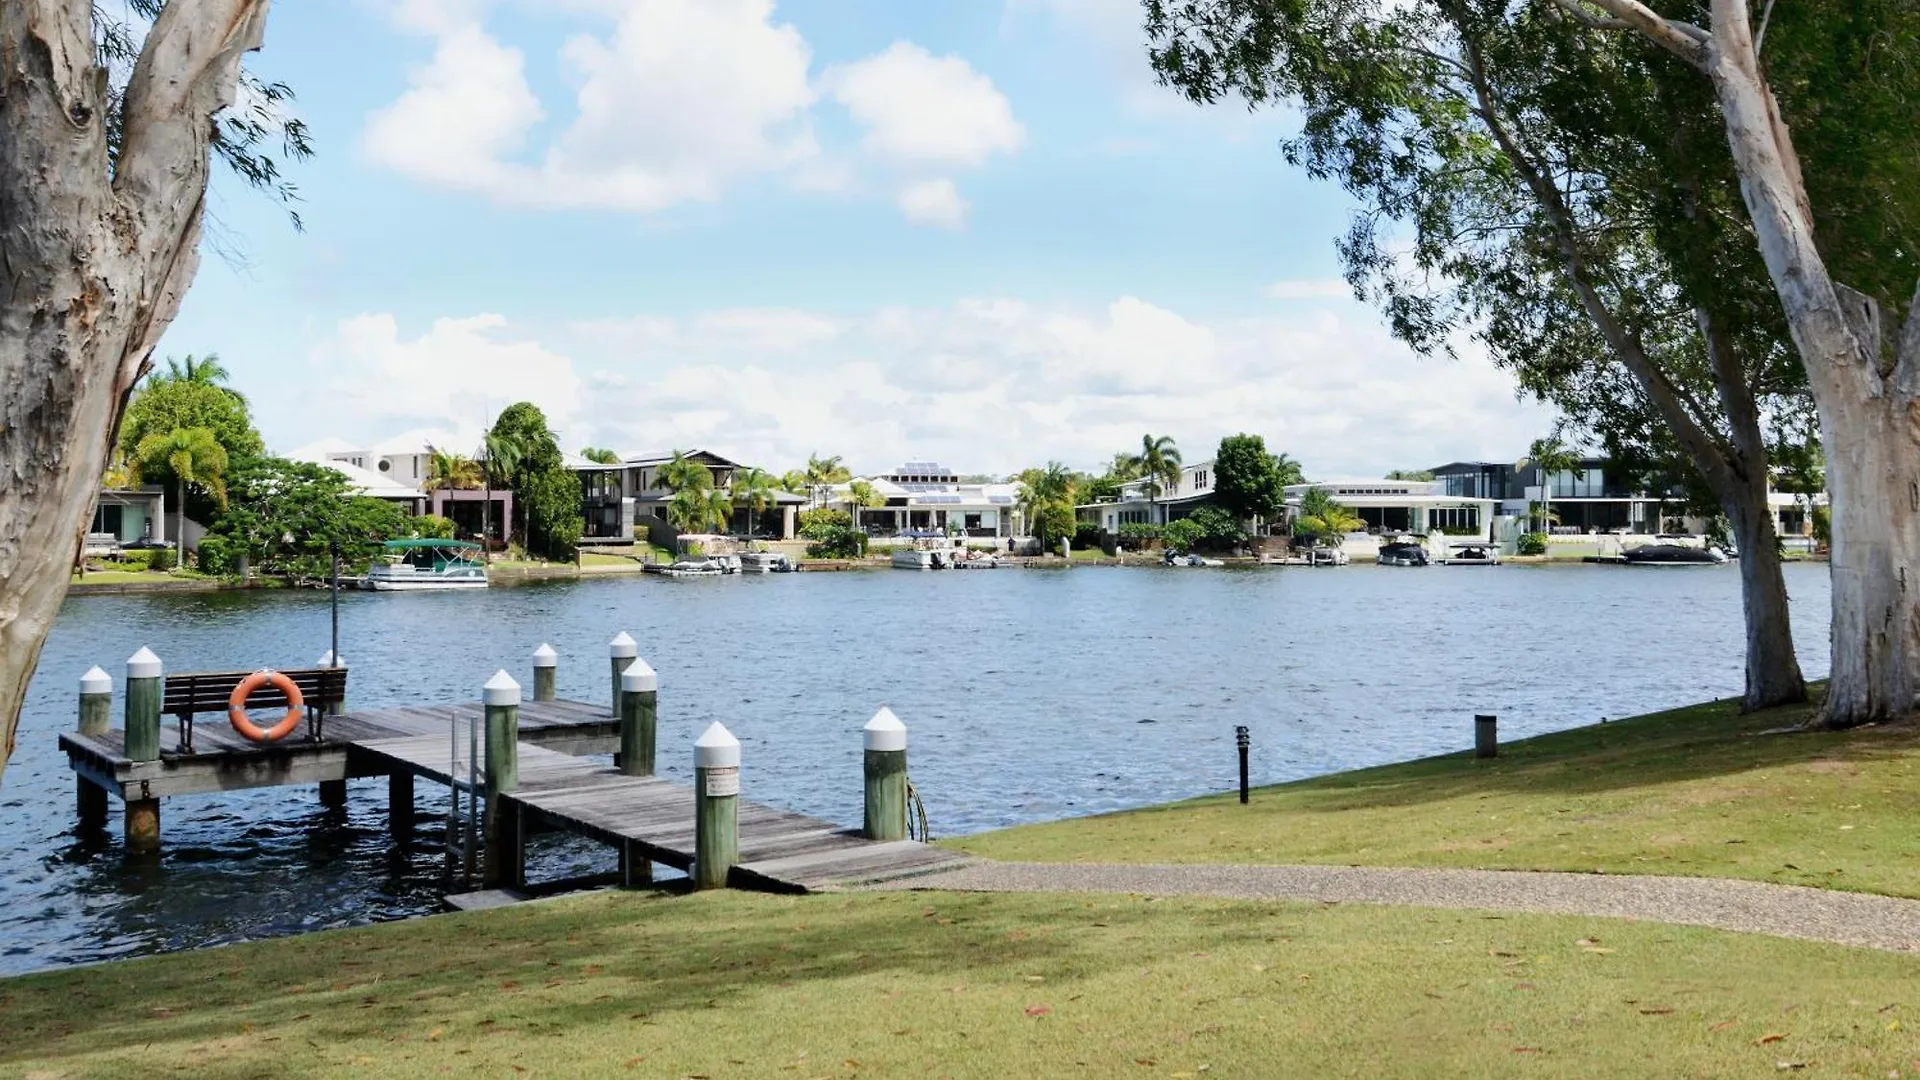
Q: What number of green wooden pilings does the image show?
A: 9